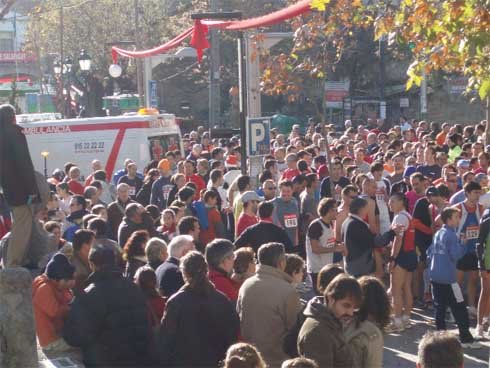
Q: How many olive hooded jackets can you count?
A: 1